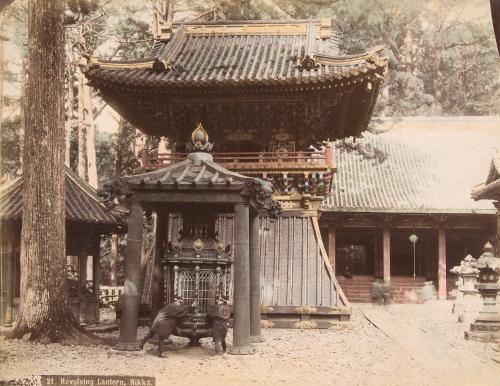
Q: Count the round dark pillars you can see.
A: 4